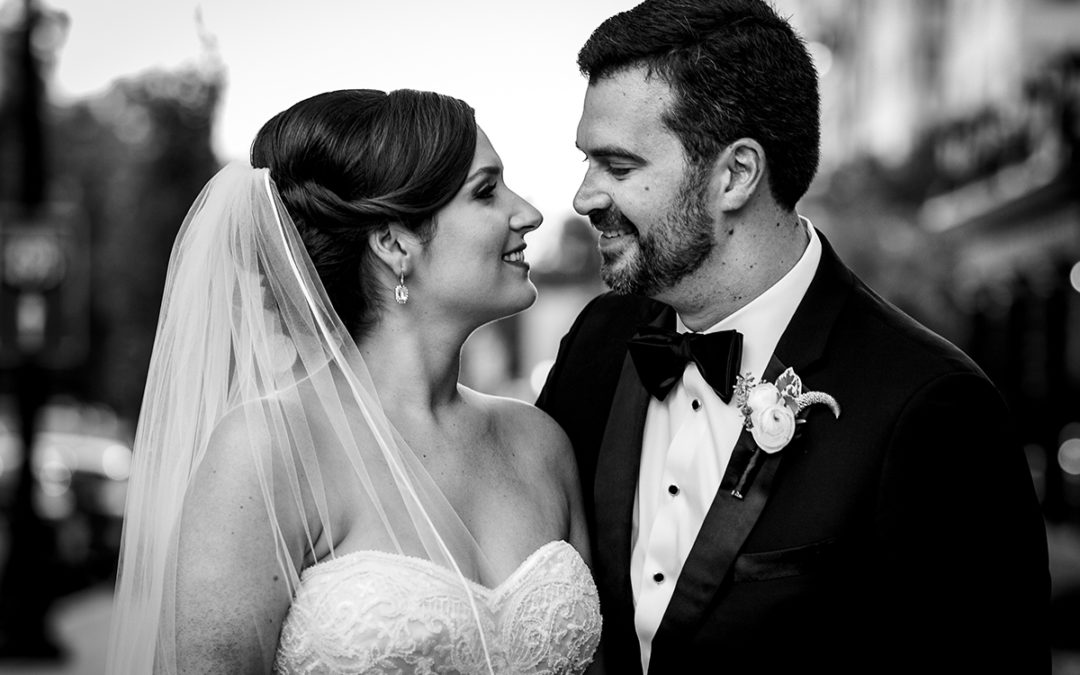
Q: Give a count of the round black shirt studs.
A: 3